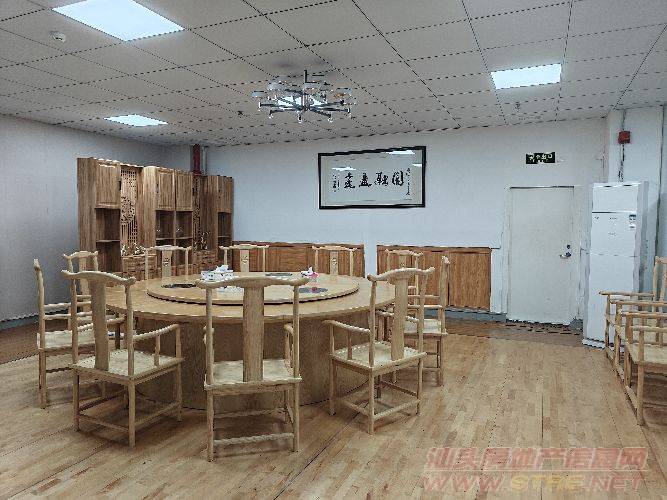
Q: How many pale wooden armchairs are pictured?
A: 13